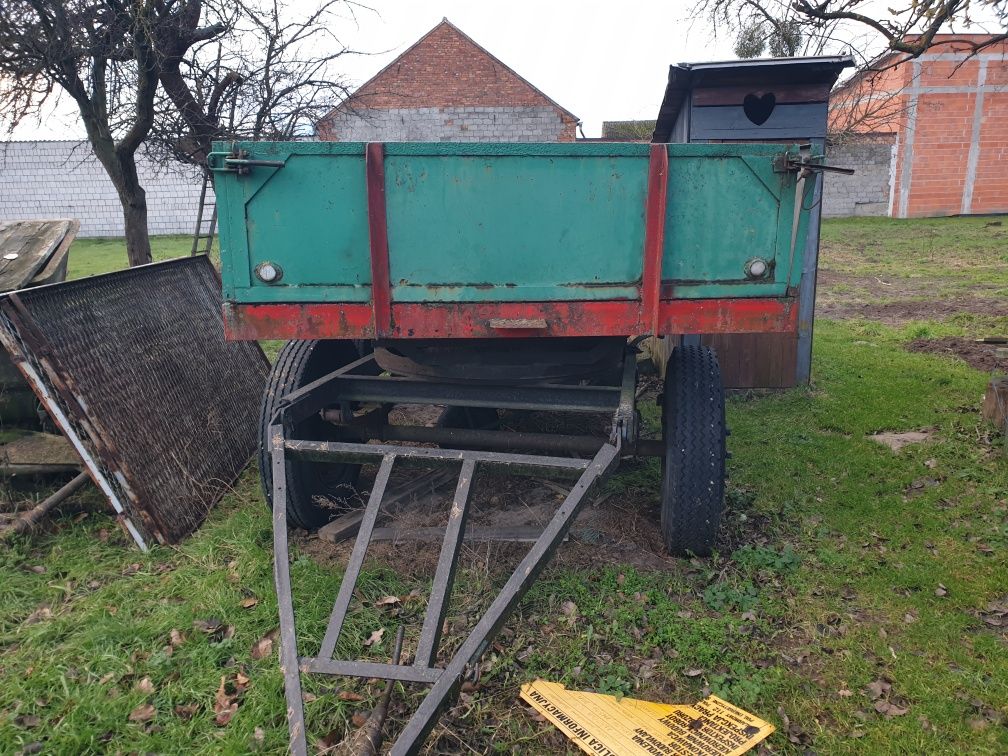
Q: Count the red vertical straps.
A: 2